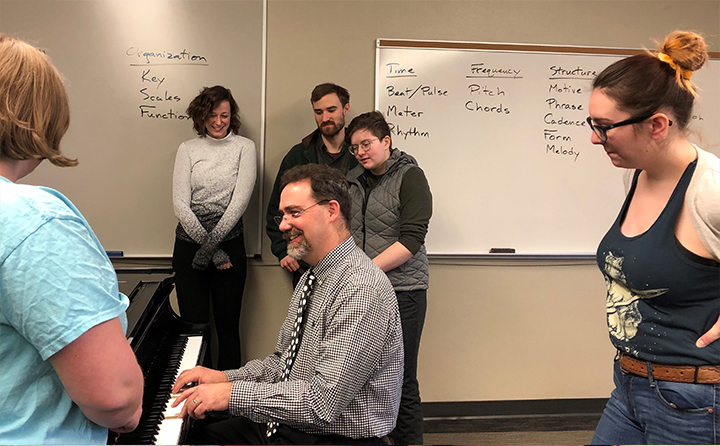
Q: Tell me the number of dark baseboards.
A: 1